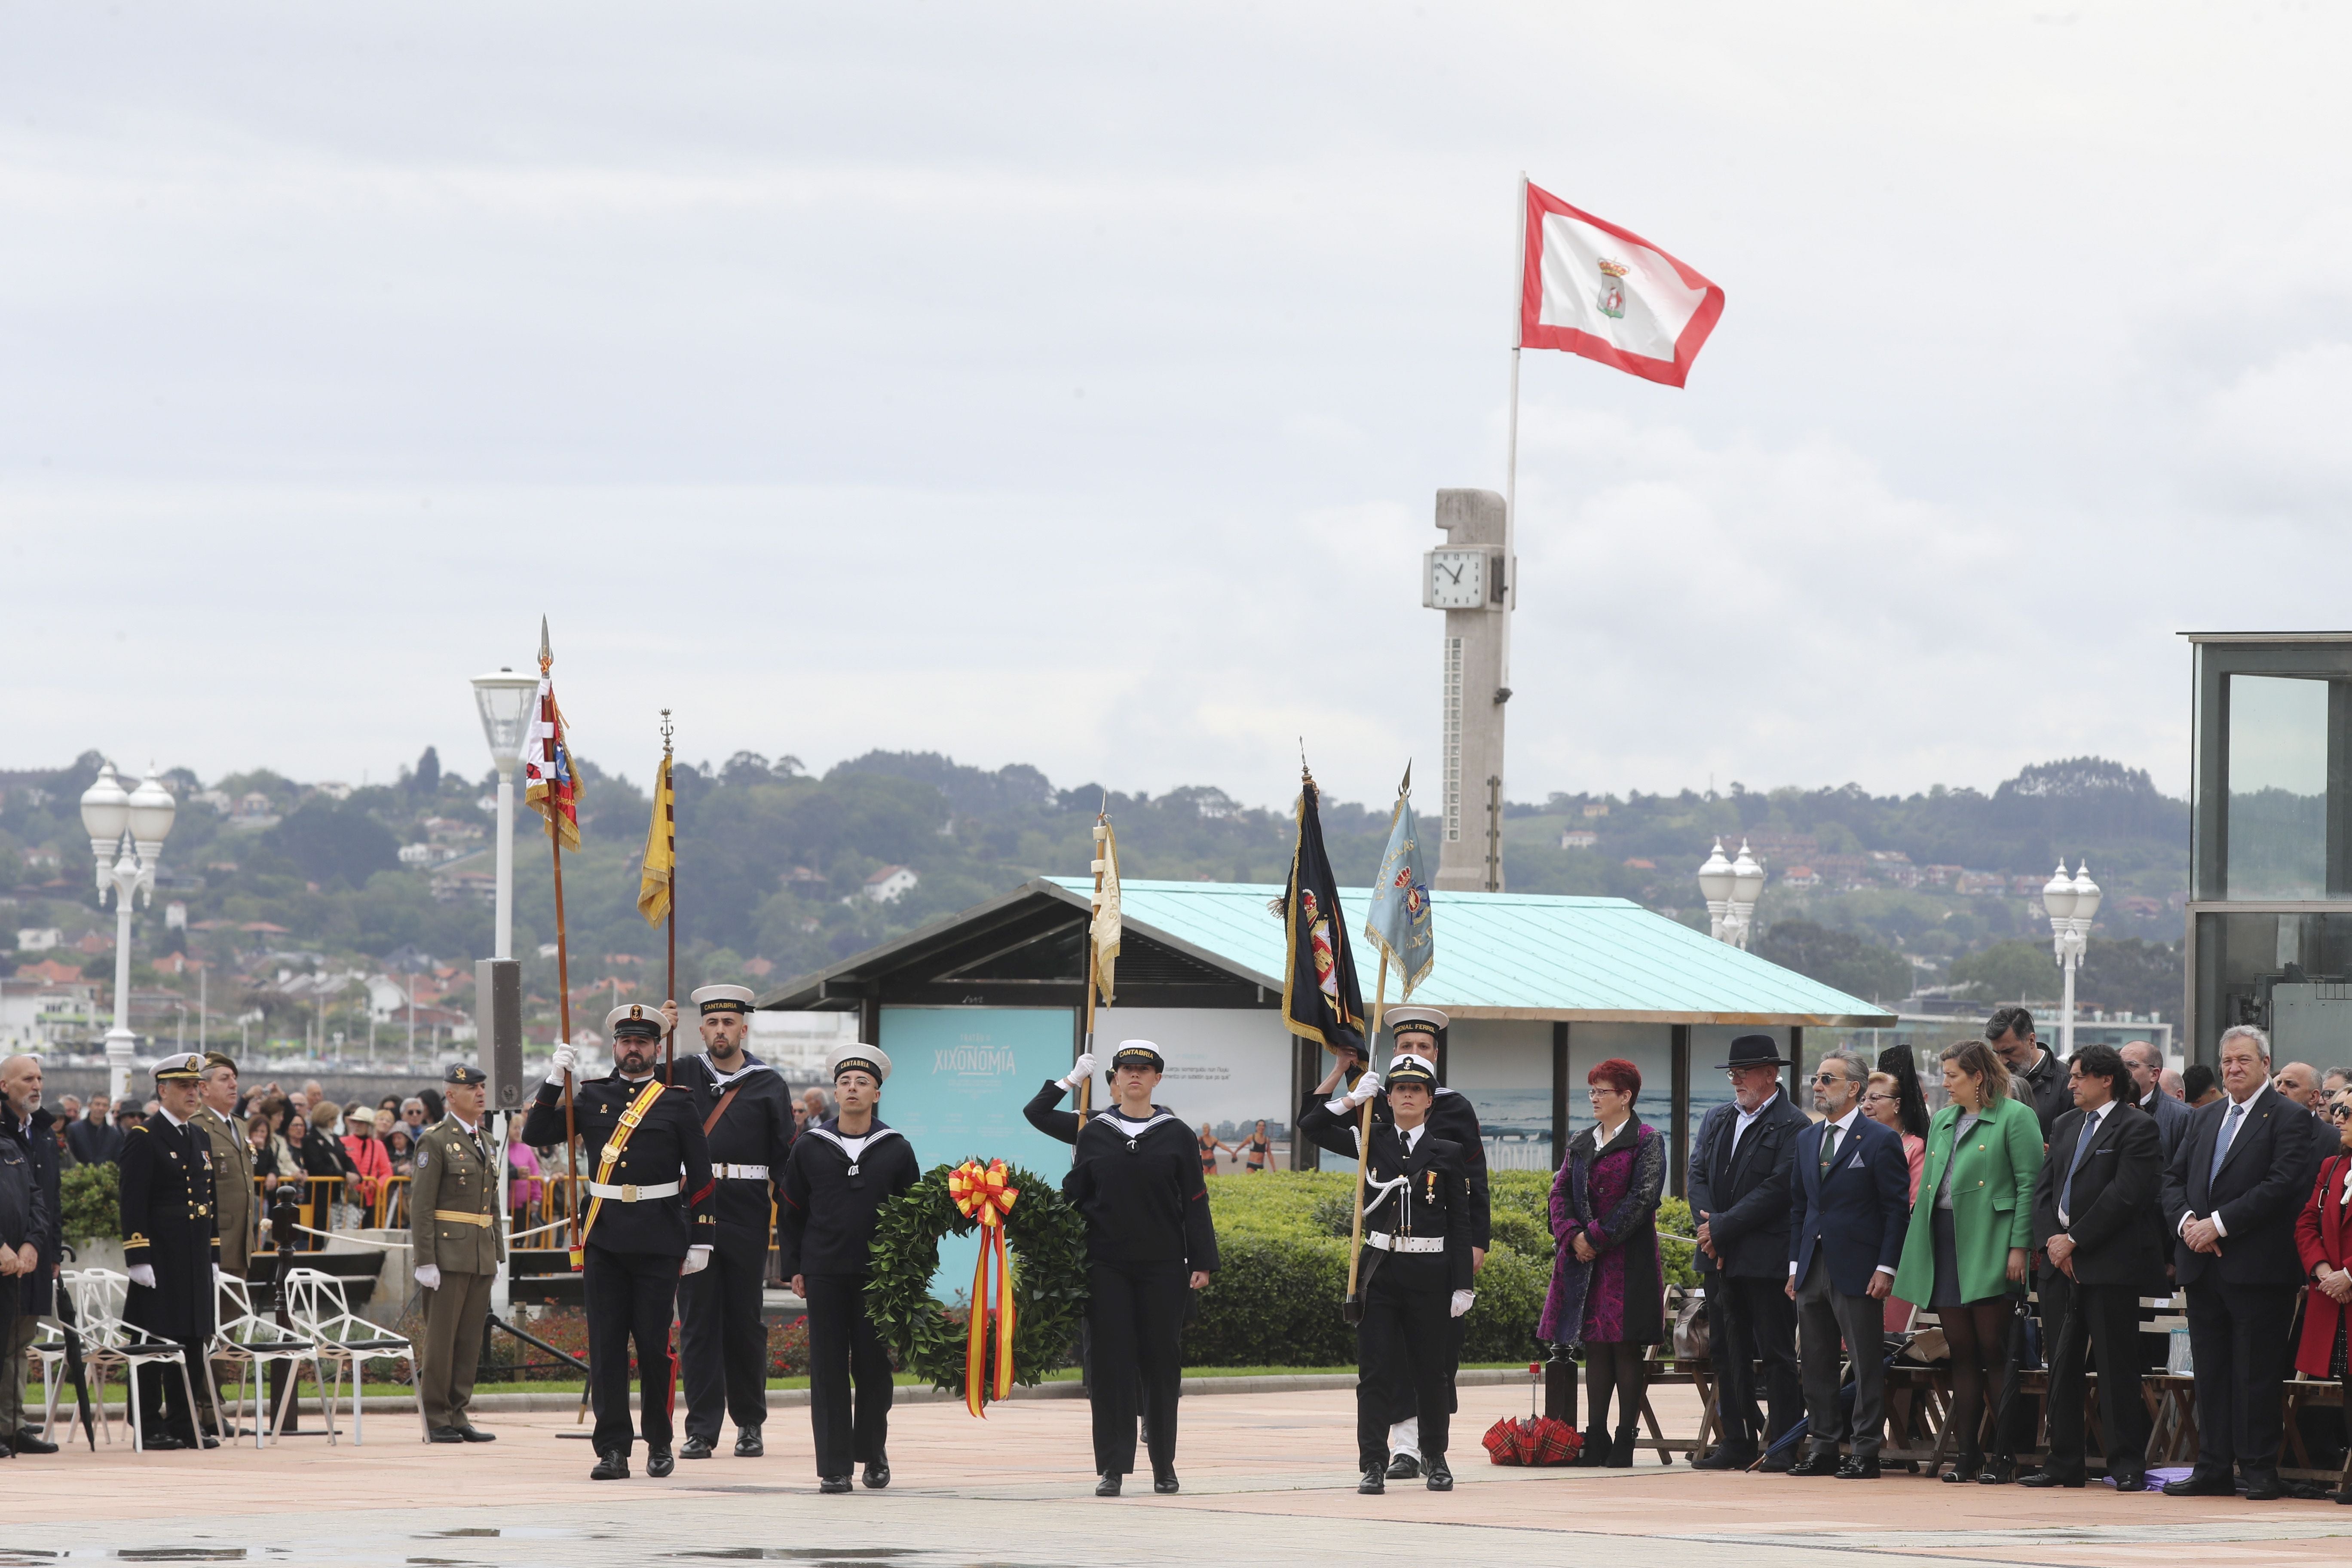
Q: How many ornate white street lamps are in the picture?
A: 3